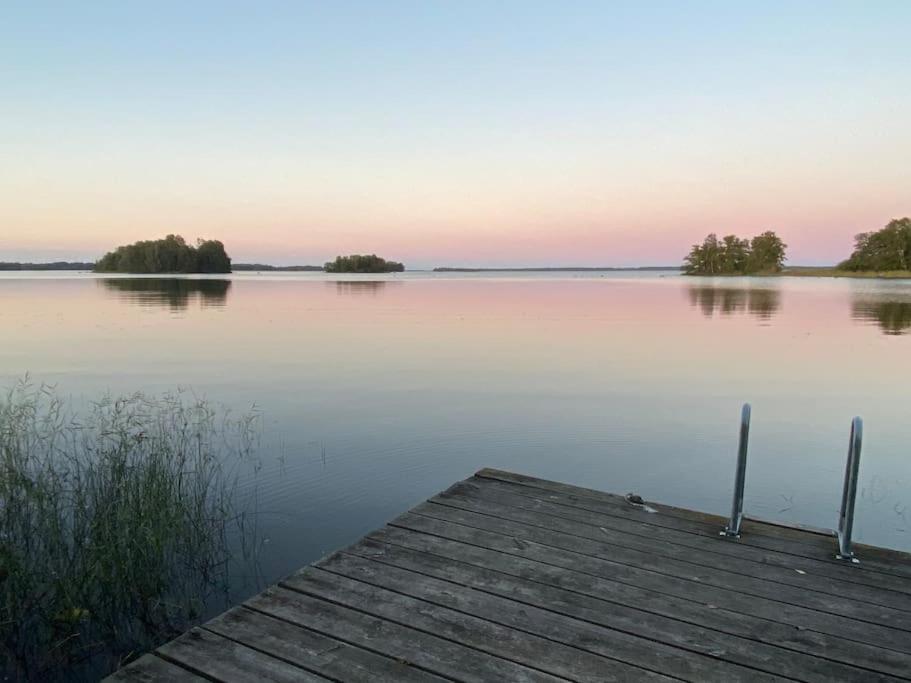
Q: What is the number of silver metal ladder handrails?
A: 2